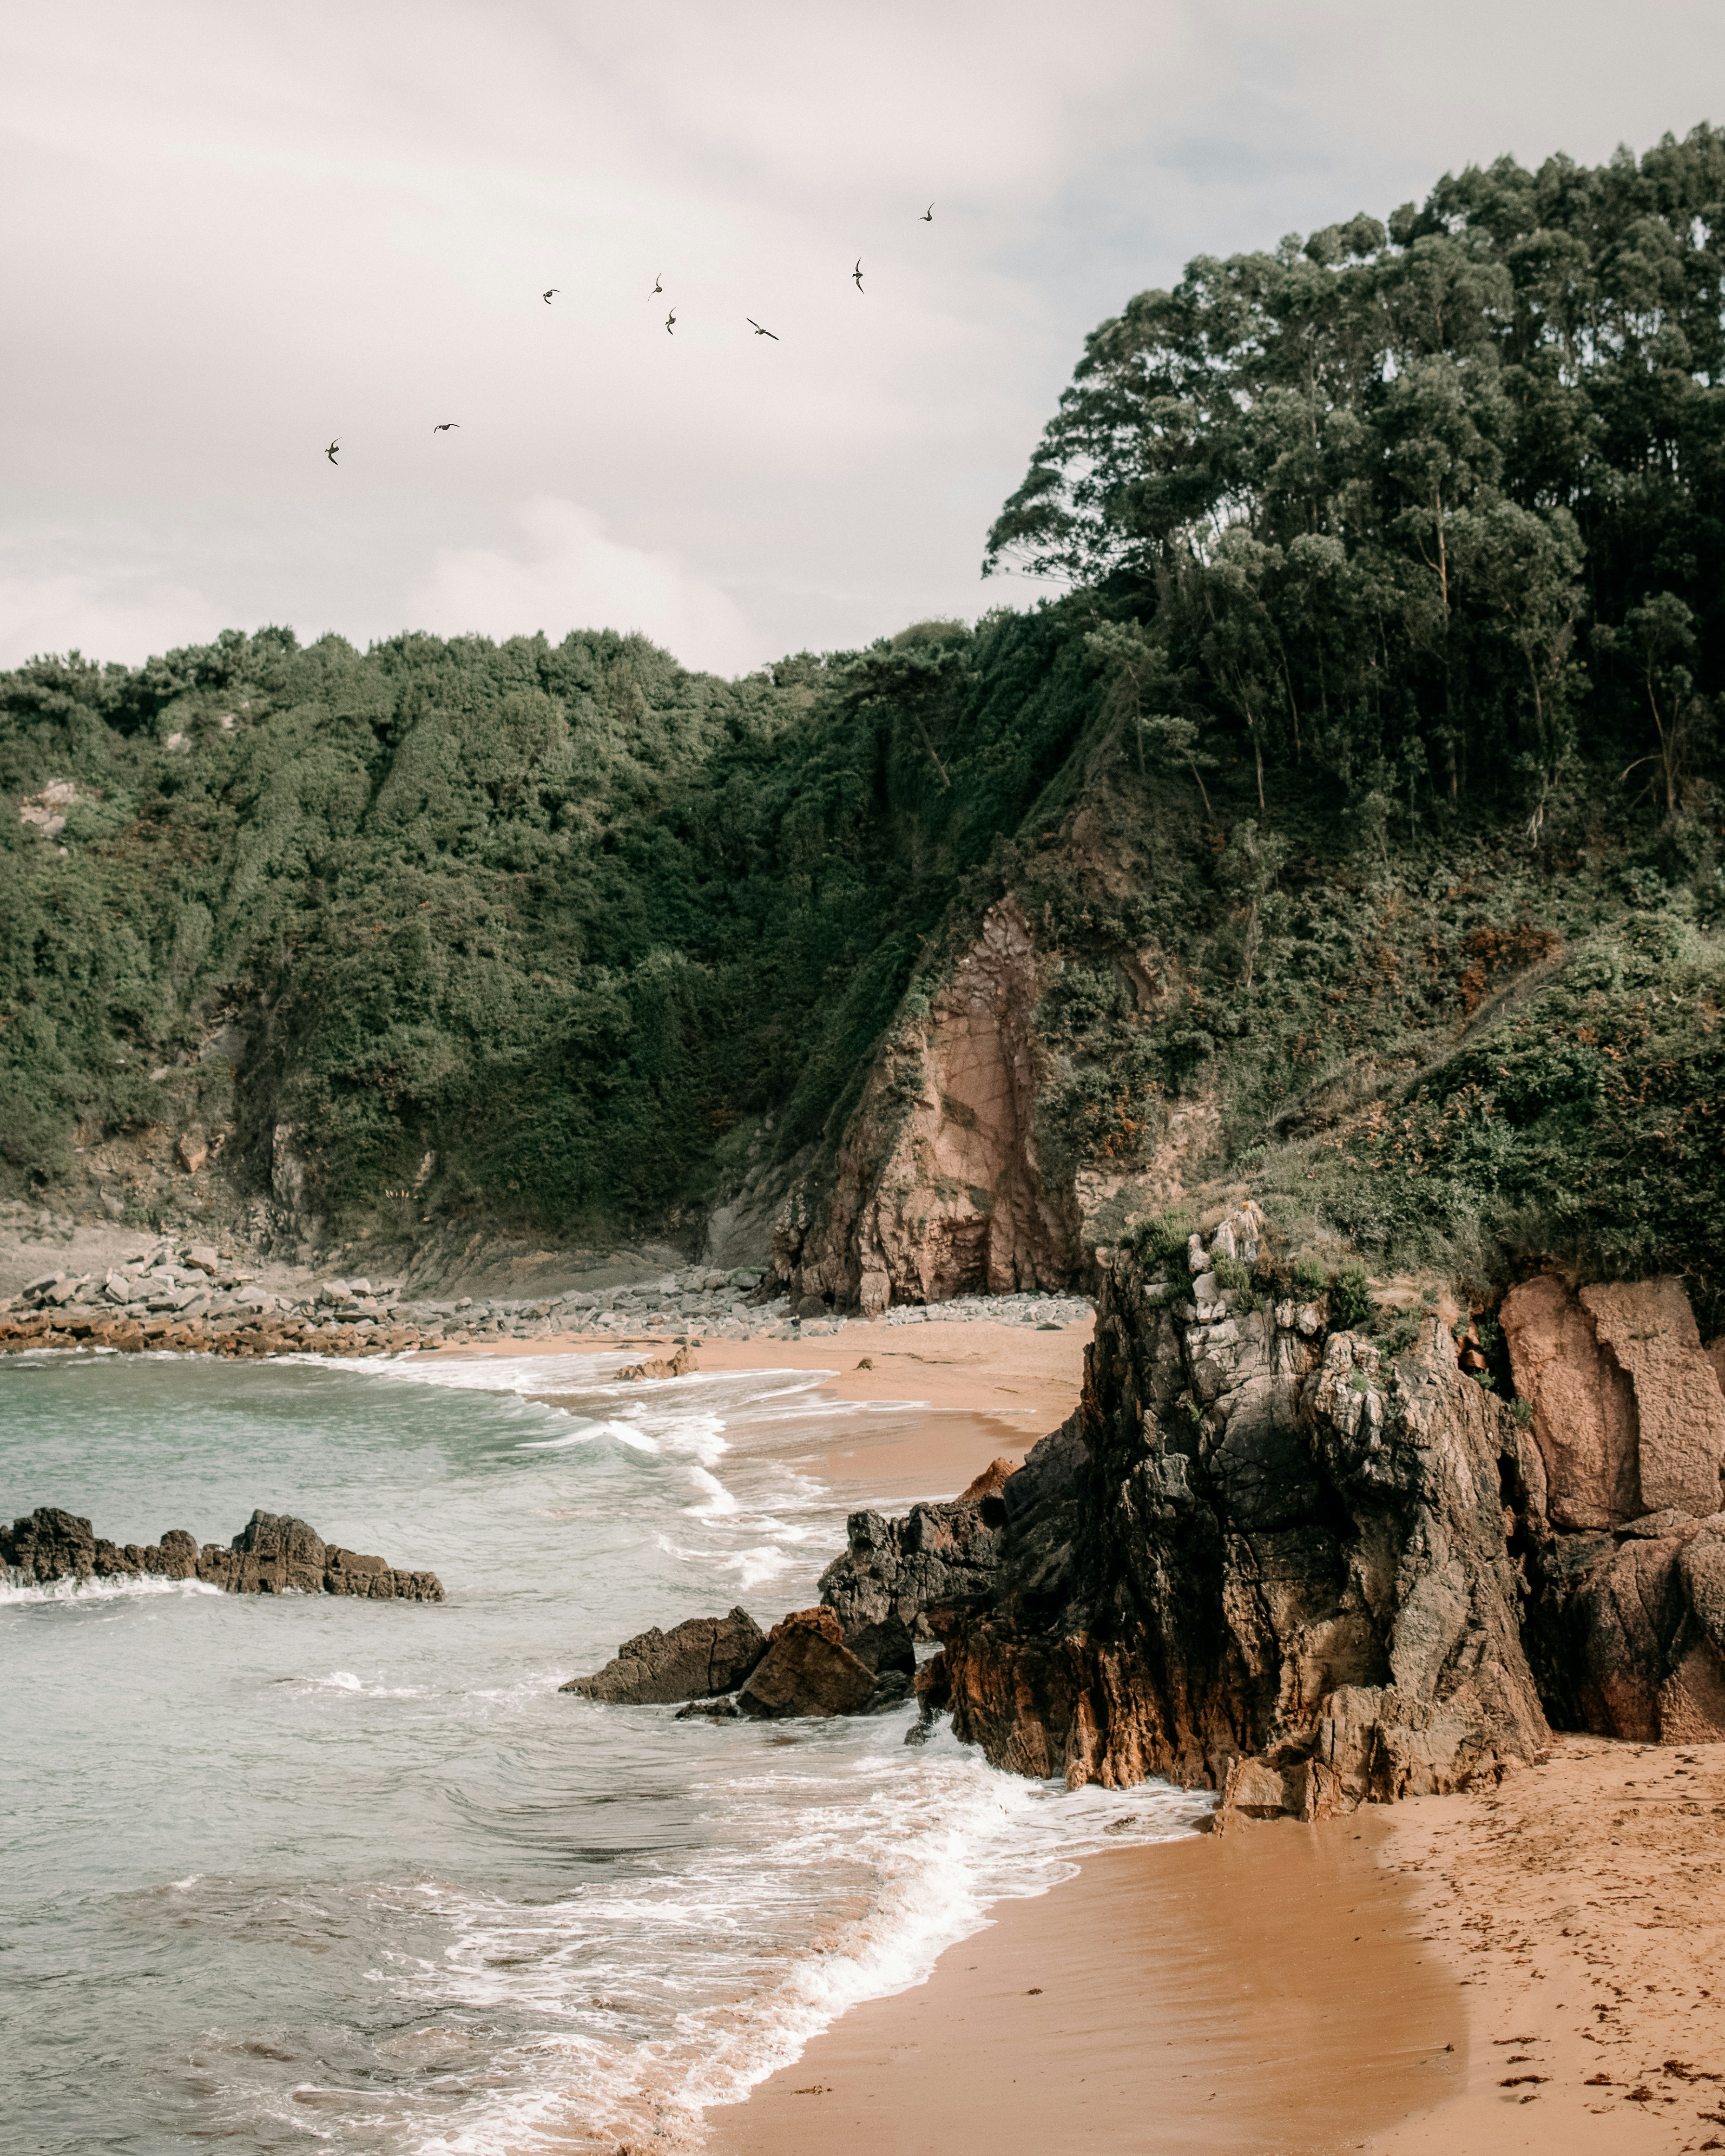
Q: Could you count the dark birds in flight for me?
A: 8